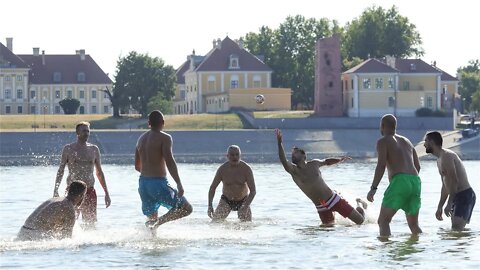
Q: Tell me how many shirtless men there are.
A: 7